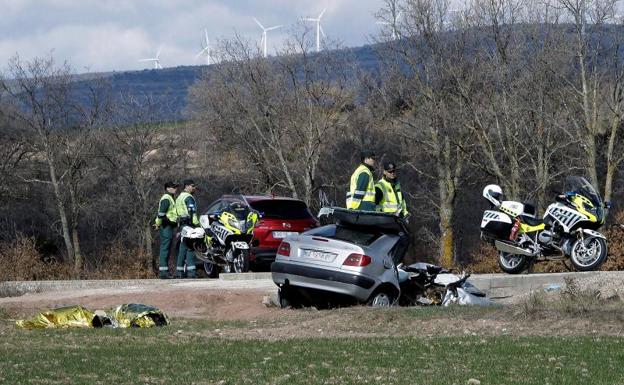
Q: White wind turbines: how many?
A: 5